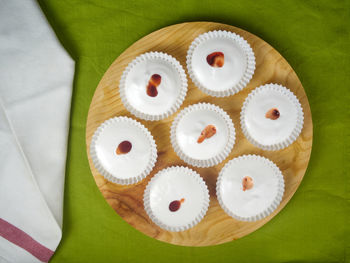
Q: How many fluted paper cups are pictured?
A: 7